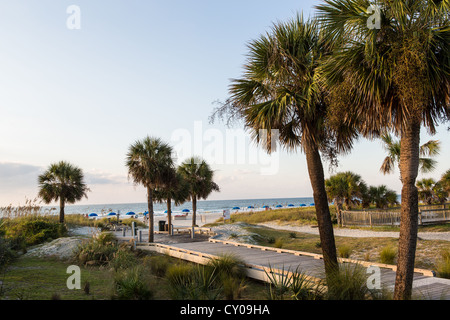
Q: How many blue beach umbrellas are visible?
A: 13